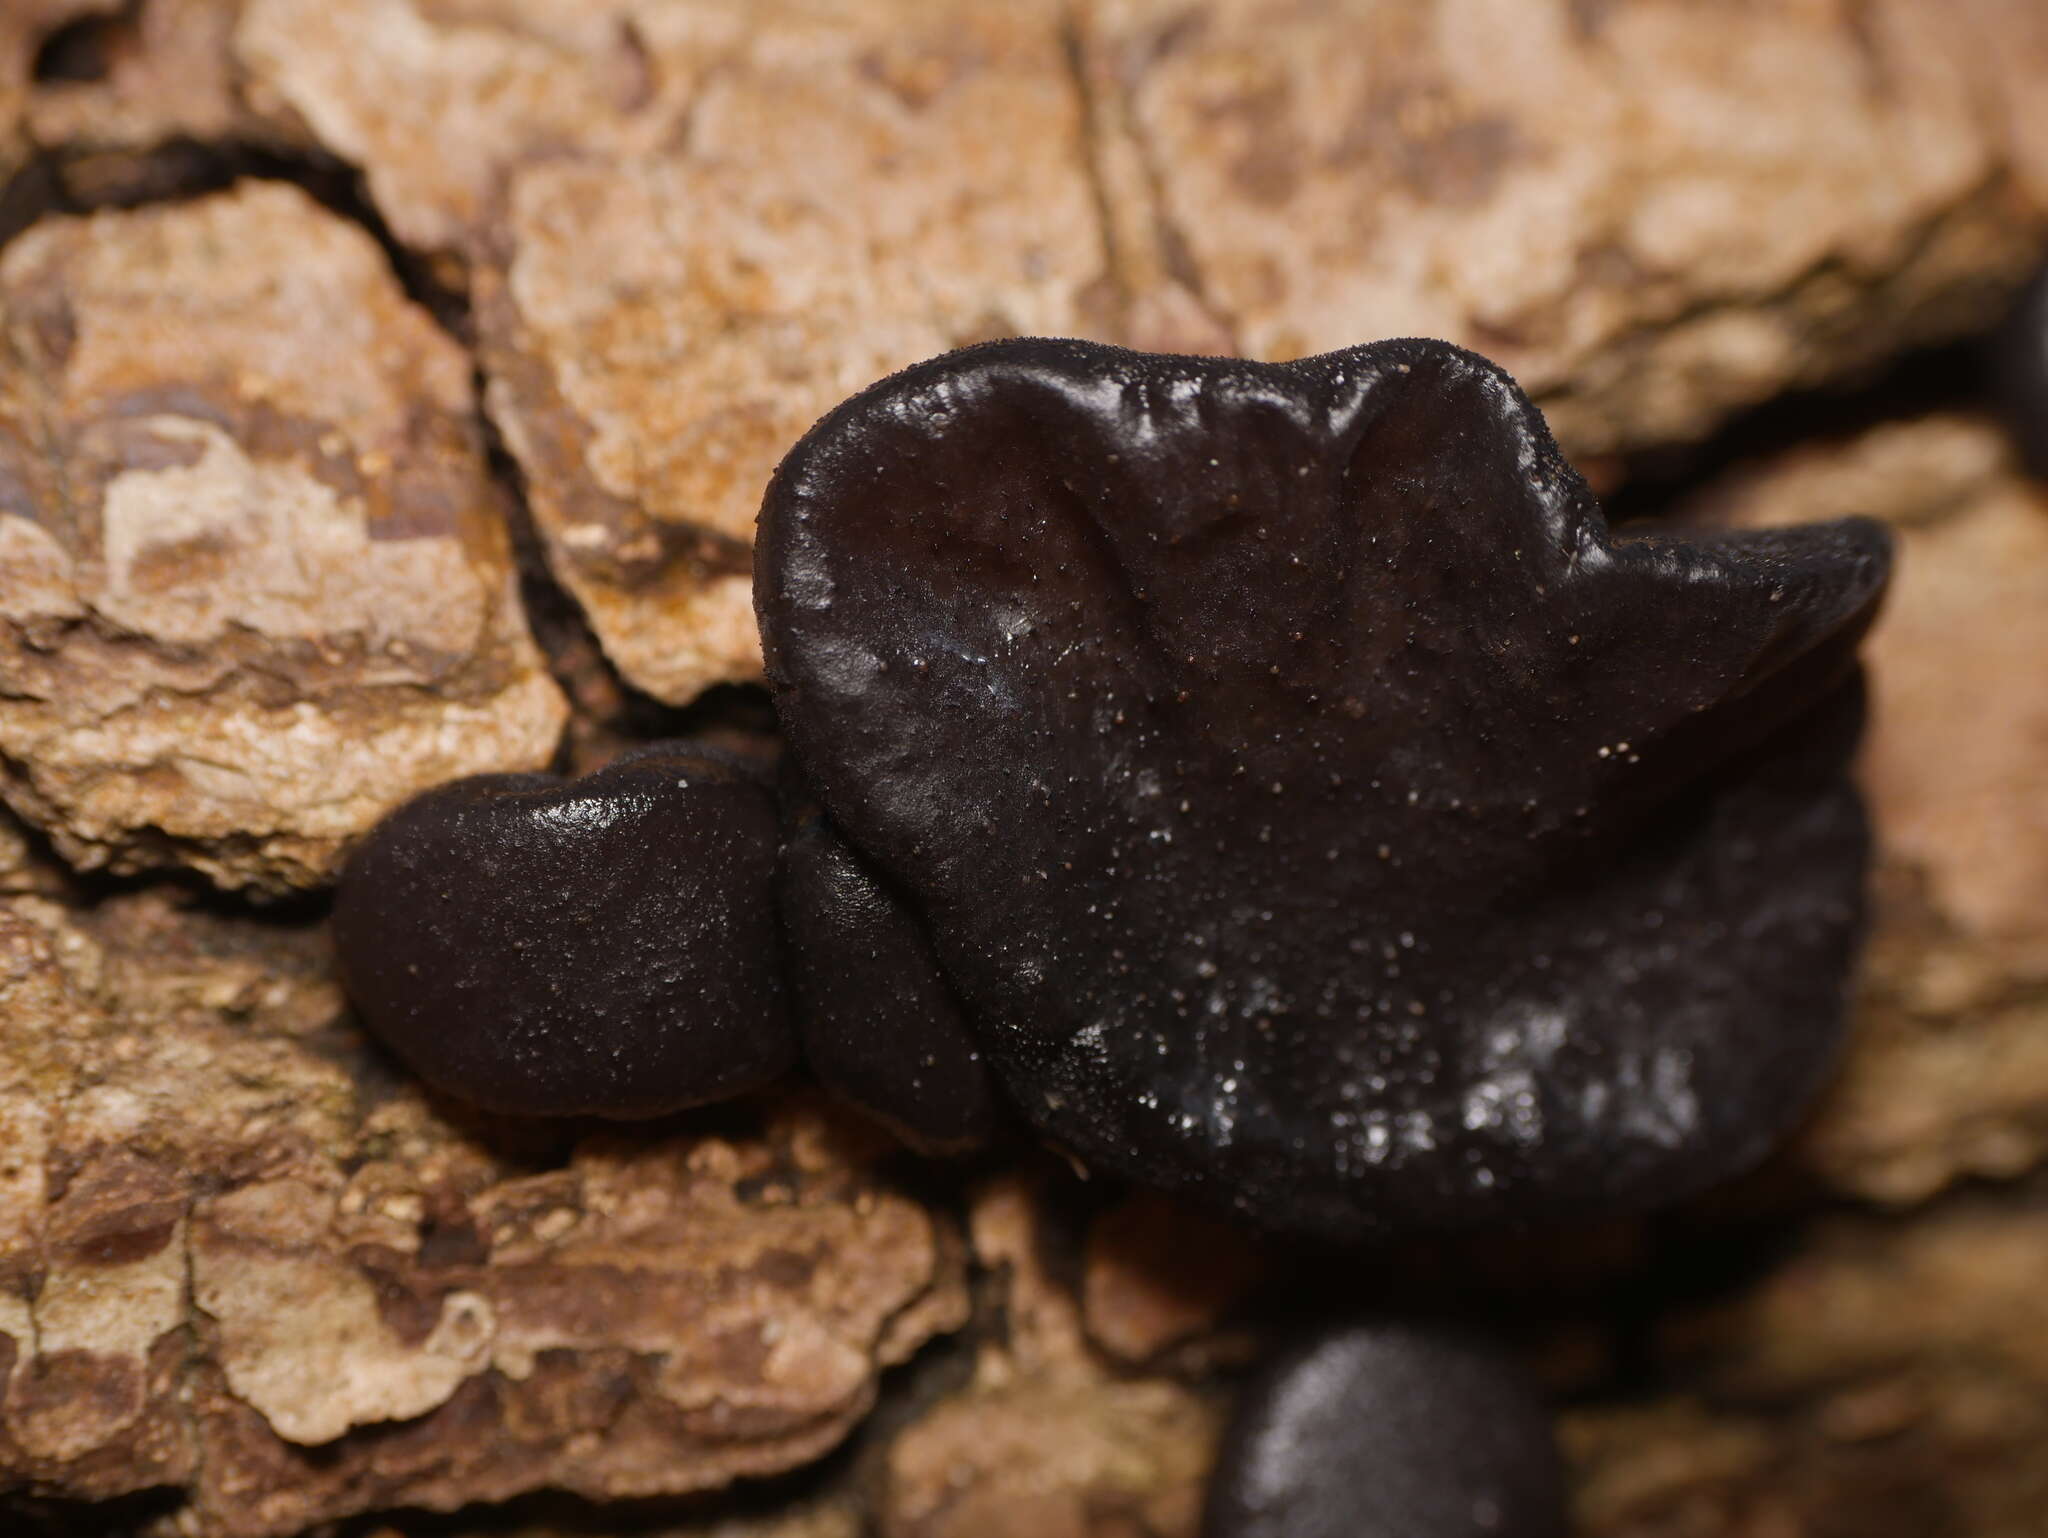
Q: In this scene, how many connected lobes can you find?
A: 3